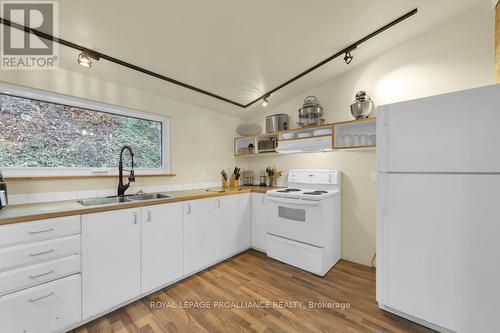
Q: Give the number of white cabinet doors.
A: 5